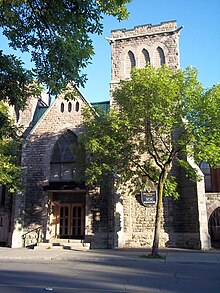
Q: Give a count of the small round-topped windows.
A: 3